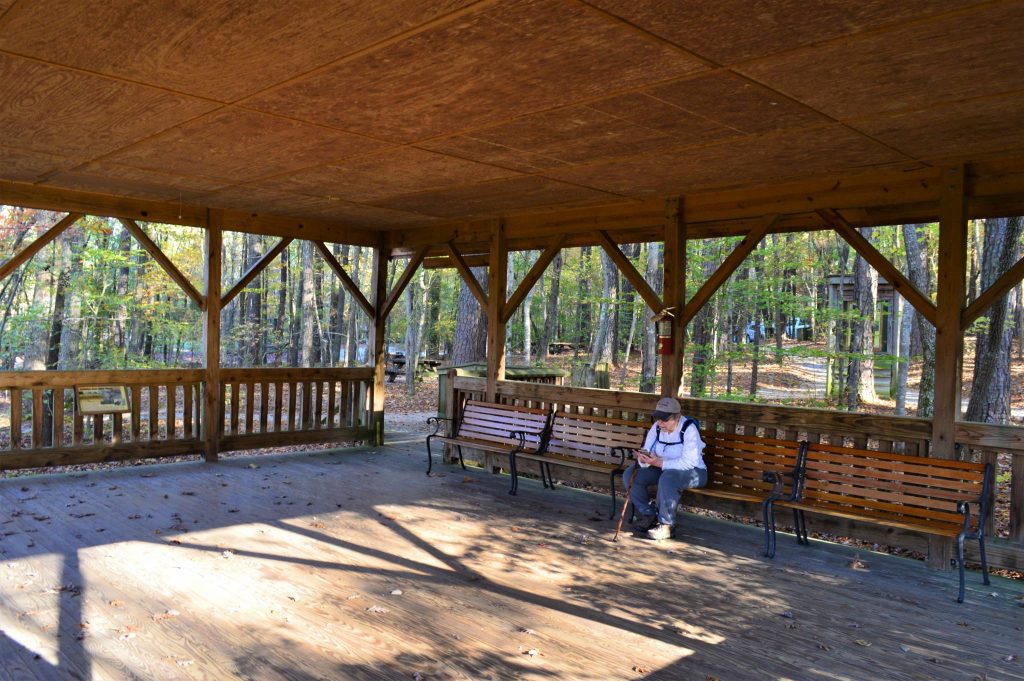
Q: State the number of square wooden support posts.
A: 5